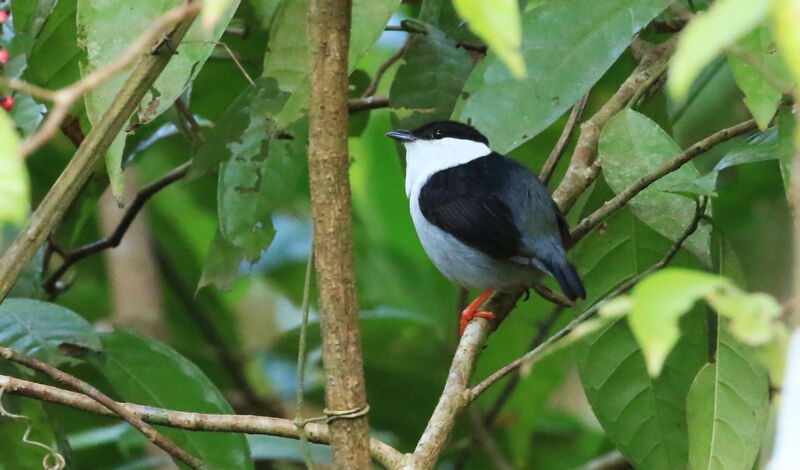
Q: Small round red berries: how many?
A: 3